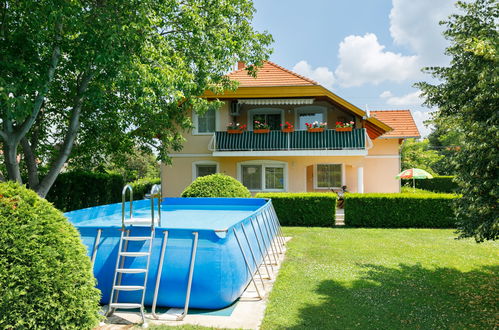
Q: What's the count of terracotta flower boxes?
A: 5